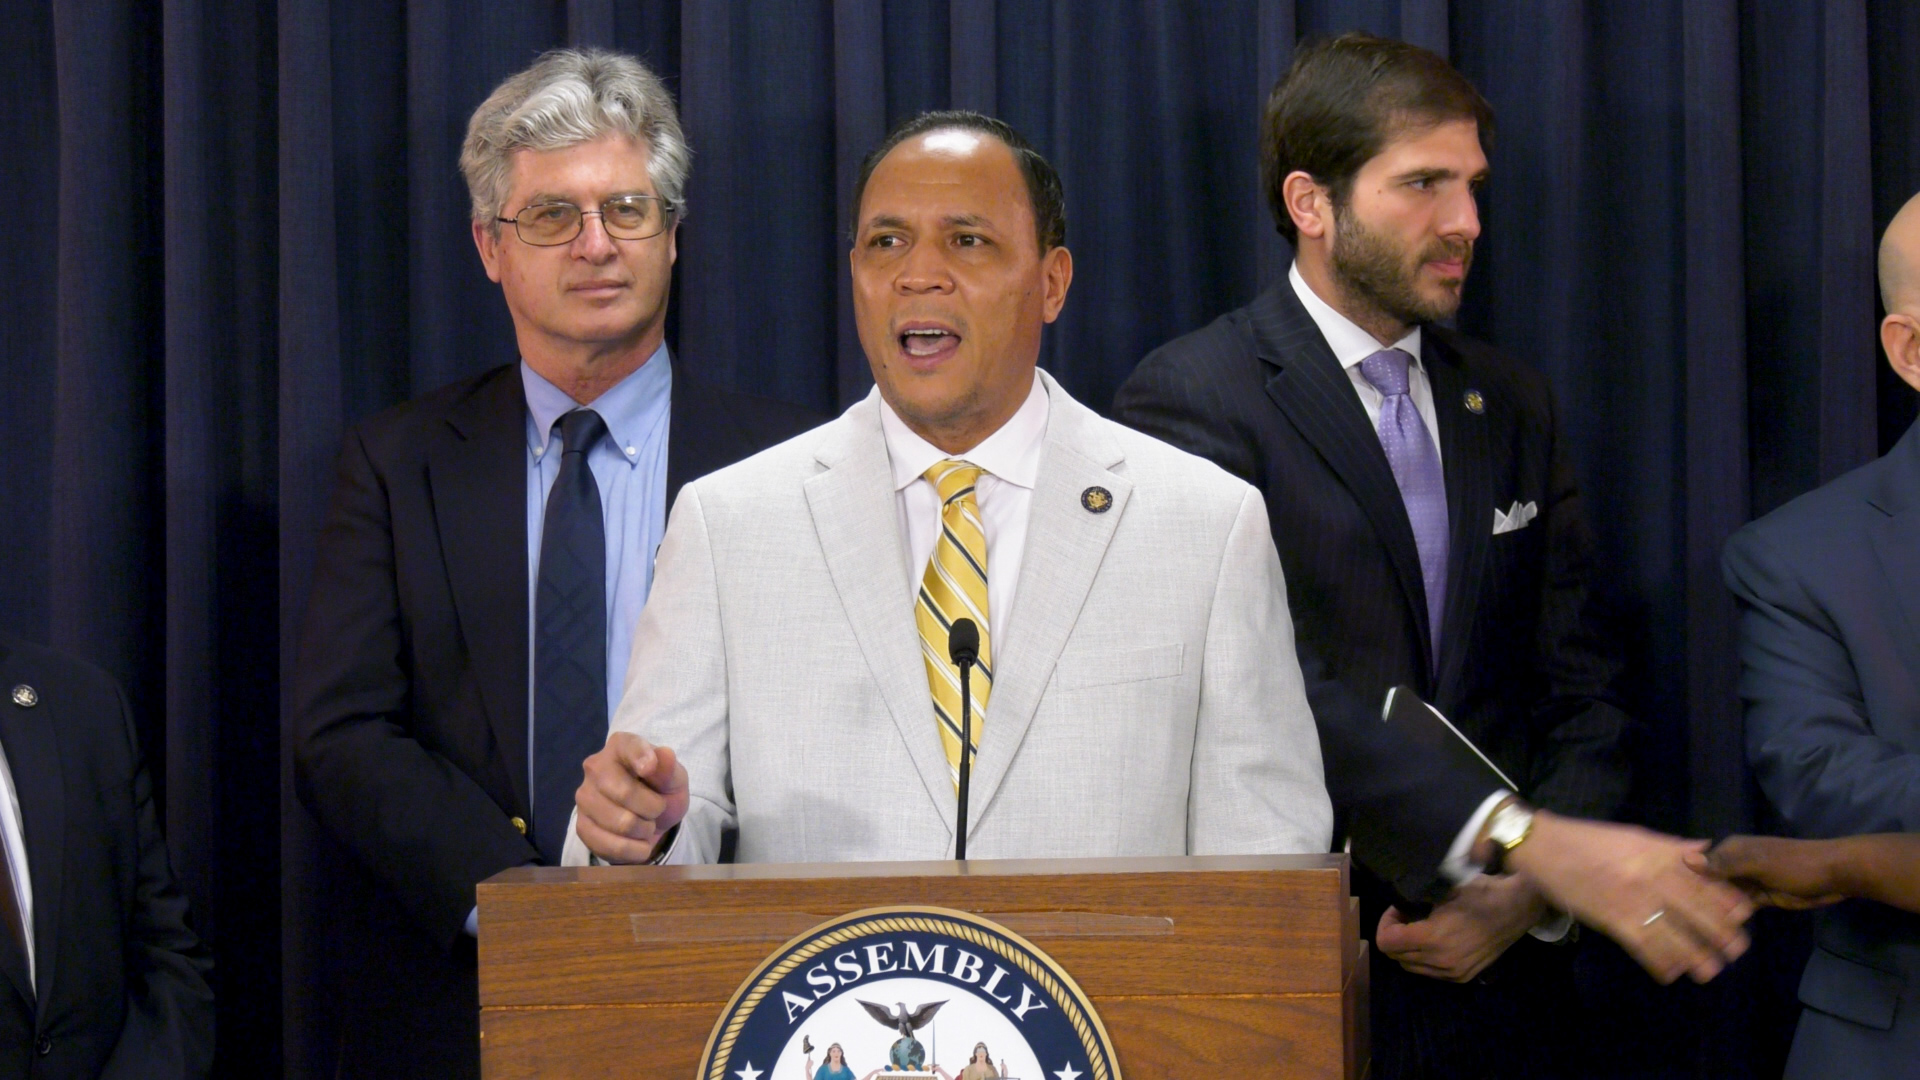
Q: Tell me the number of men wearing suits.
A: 5